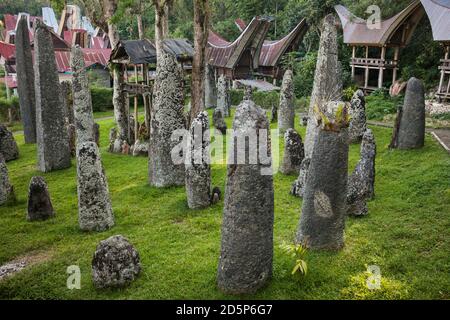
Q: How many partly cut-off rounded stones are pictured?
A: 2